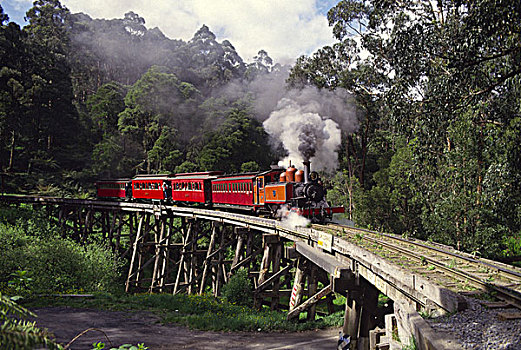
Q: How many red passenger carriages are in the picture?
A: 4